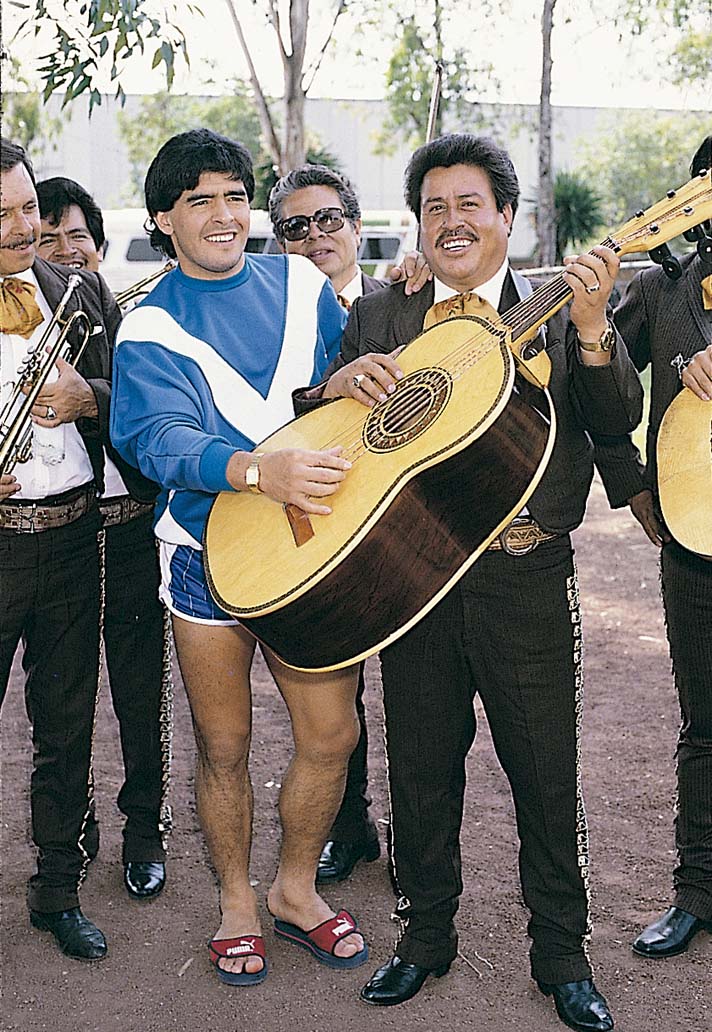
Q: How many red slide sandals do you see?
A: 2